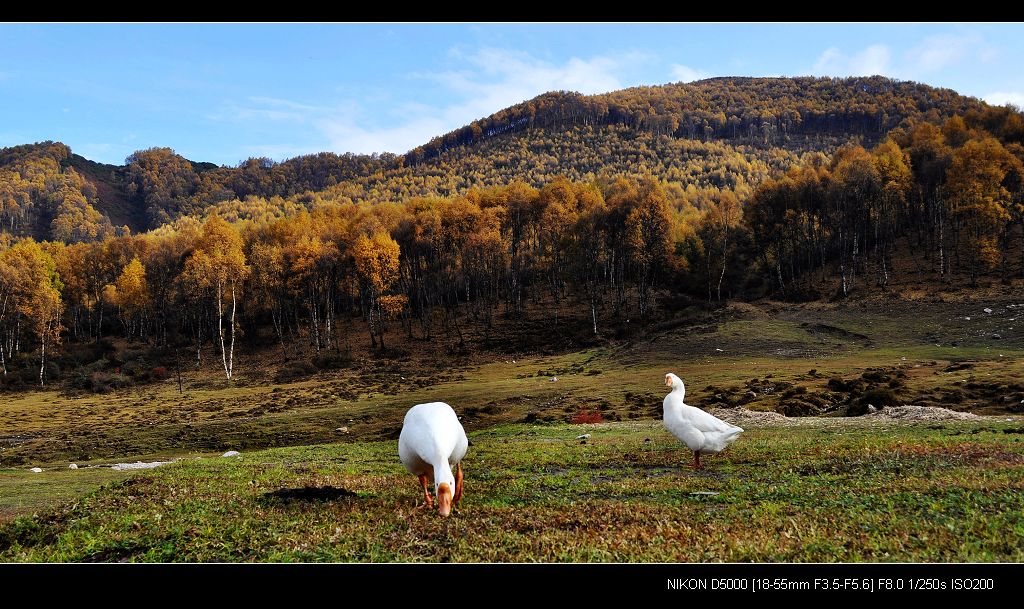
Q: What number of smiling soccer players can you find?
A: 0